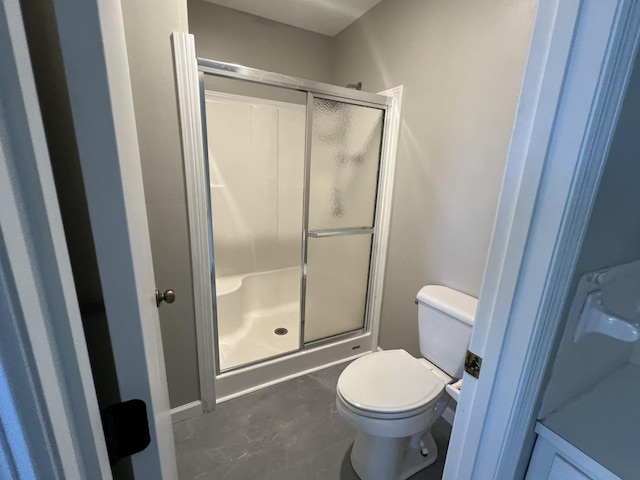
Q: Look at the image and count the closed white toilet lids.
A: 1